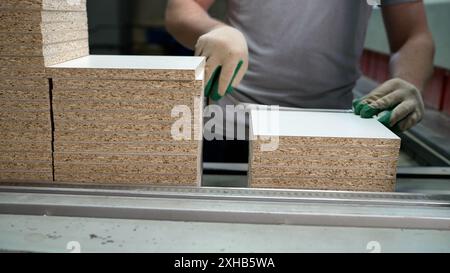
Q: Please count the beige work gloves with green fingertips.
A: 2